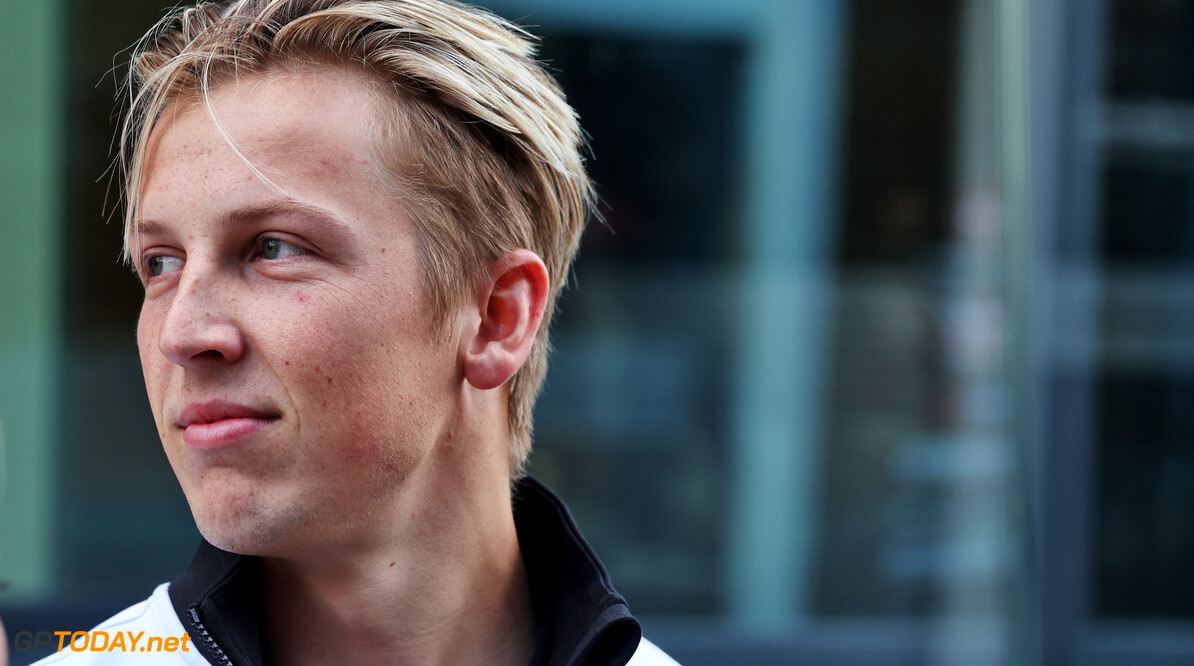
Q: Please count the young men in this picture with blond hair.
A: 1